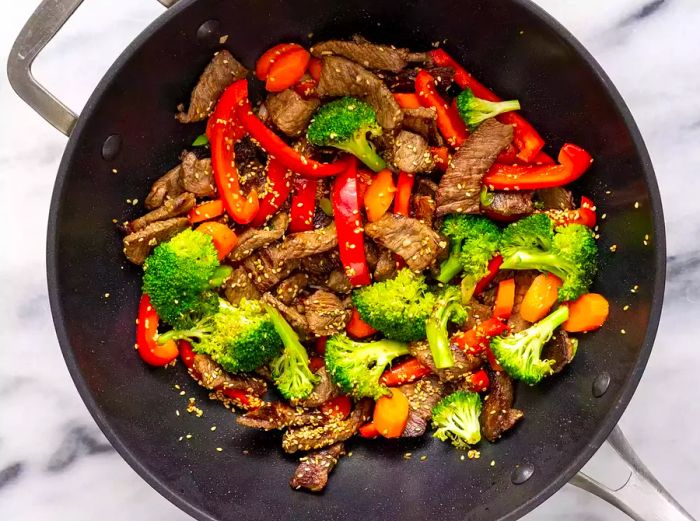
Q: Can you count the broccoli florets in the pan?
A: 12